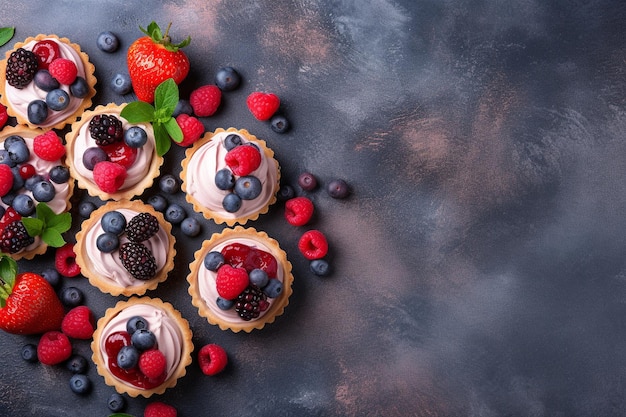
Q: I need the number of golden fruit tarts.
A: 7